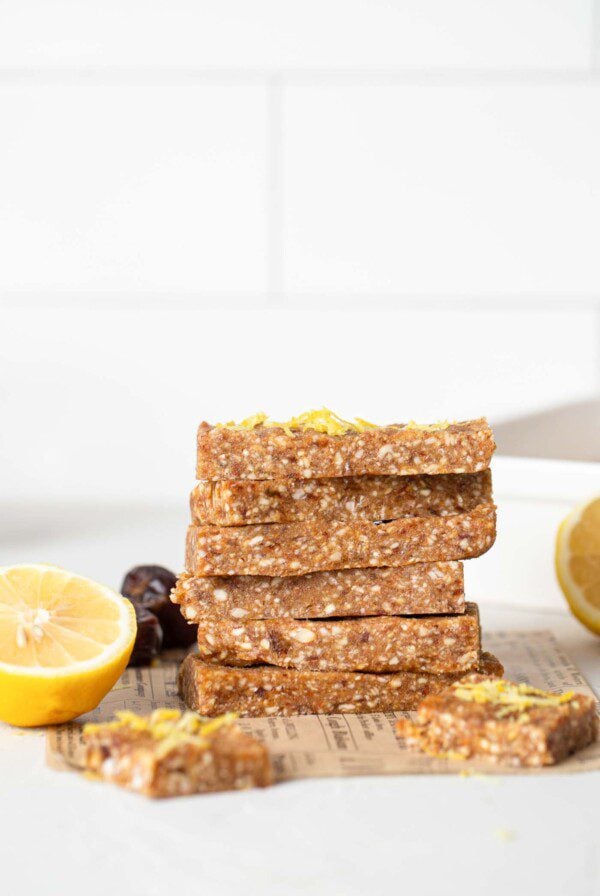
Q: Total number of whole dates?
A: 3